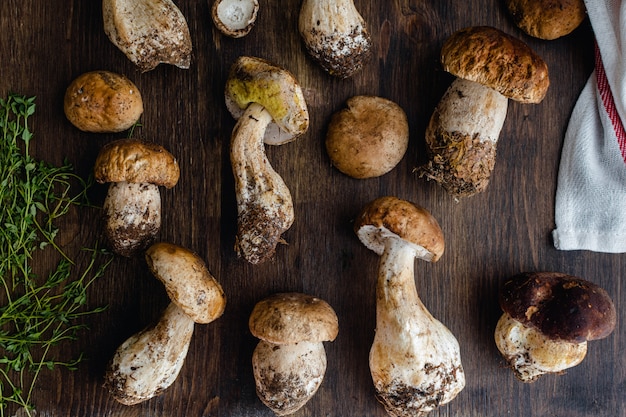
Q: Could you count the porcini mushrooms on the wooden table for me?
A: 13